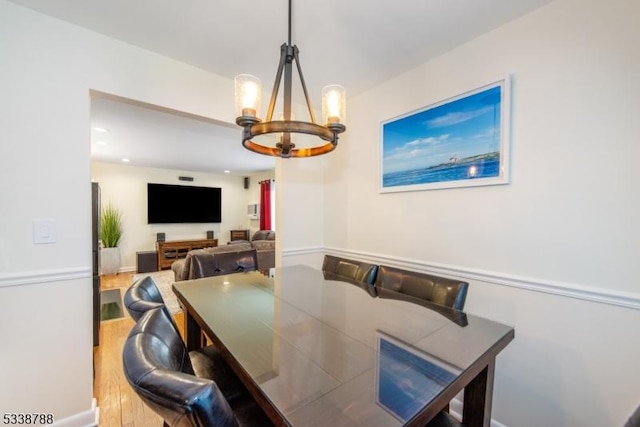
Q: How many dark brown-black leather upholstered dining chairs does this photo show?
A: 5